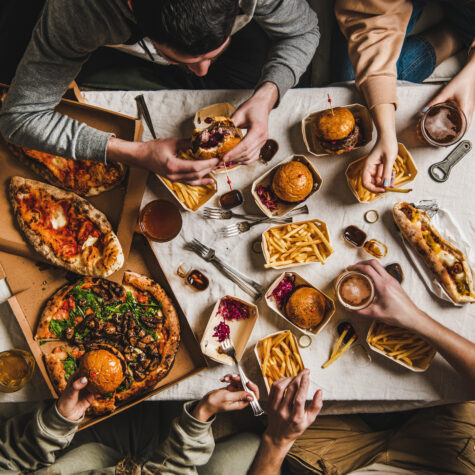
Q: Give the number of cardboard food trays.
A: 10